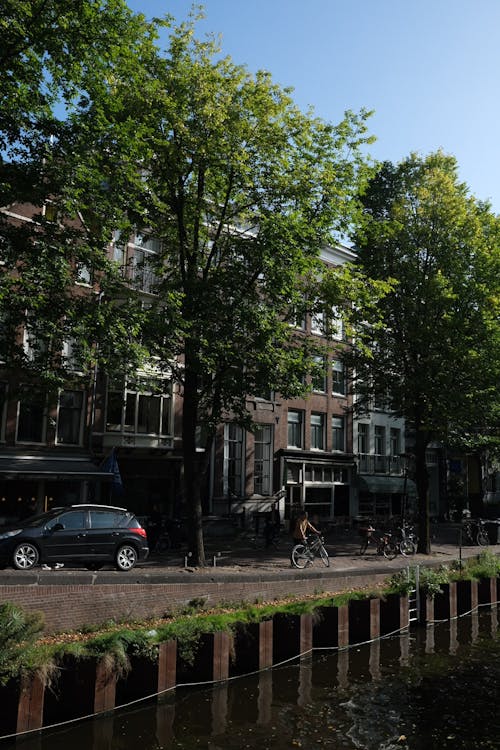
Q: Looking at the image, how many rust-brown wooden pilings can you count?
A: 13